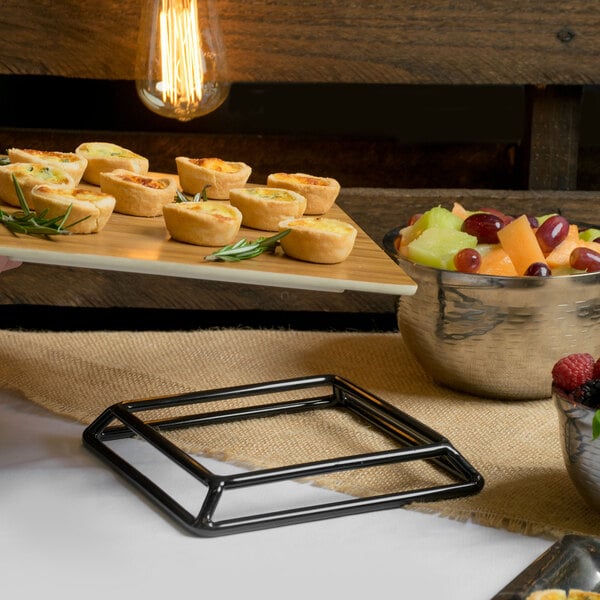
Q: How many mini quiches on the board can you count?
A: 10